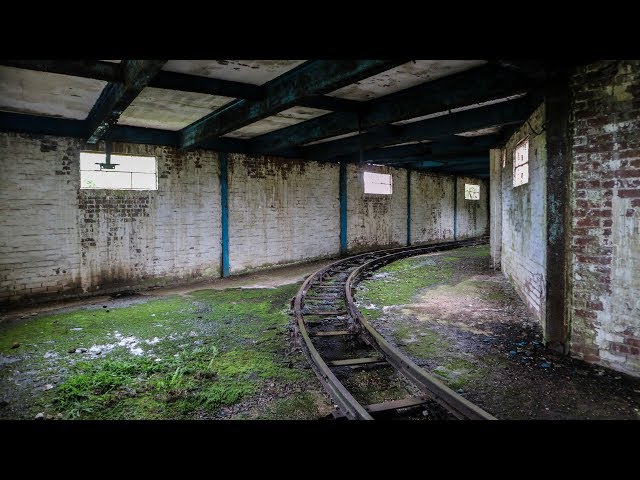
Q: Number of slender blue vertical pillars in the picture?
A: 4